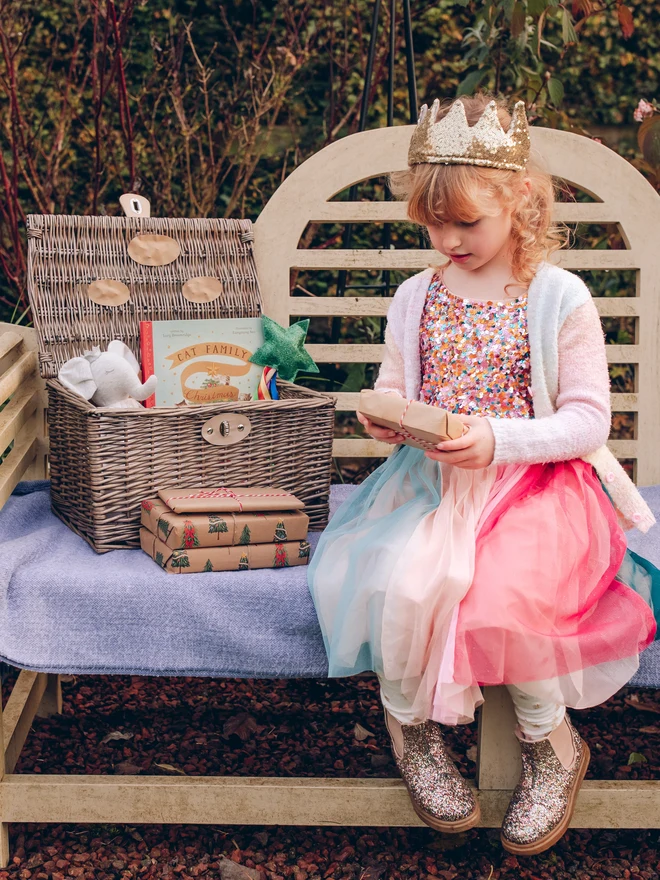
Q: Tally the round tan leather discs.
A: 3